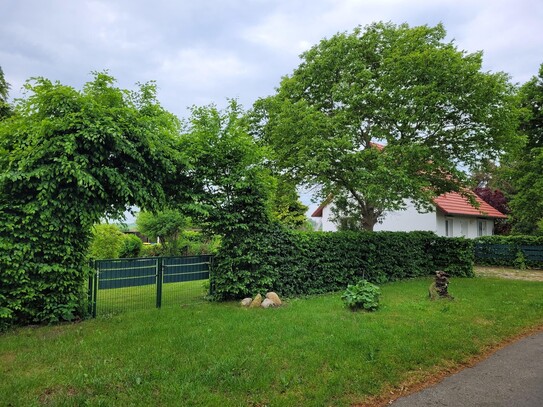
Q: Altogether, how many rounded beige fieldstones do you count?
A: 4